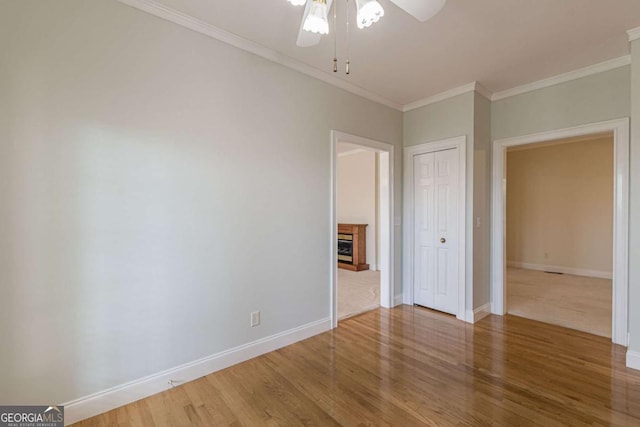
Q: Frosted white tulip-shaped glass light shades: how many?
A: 3